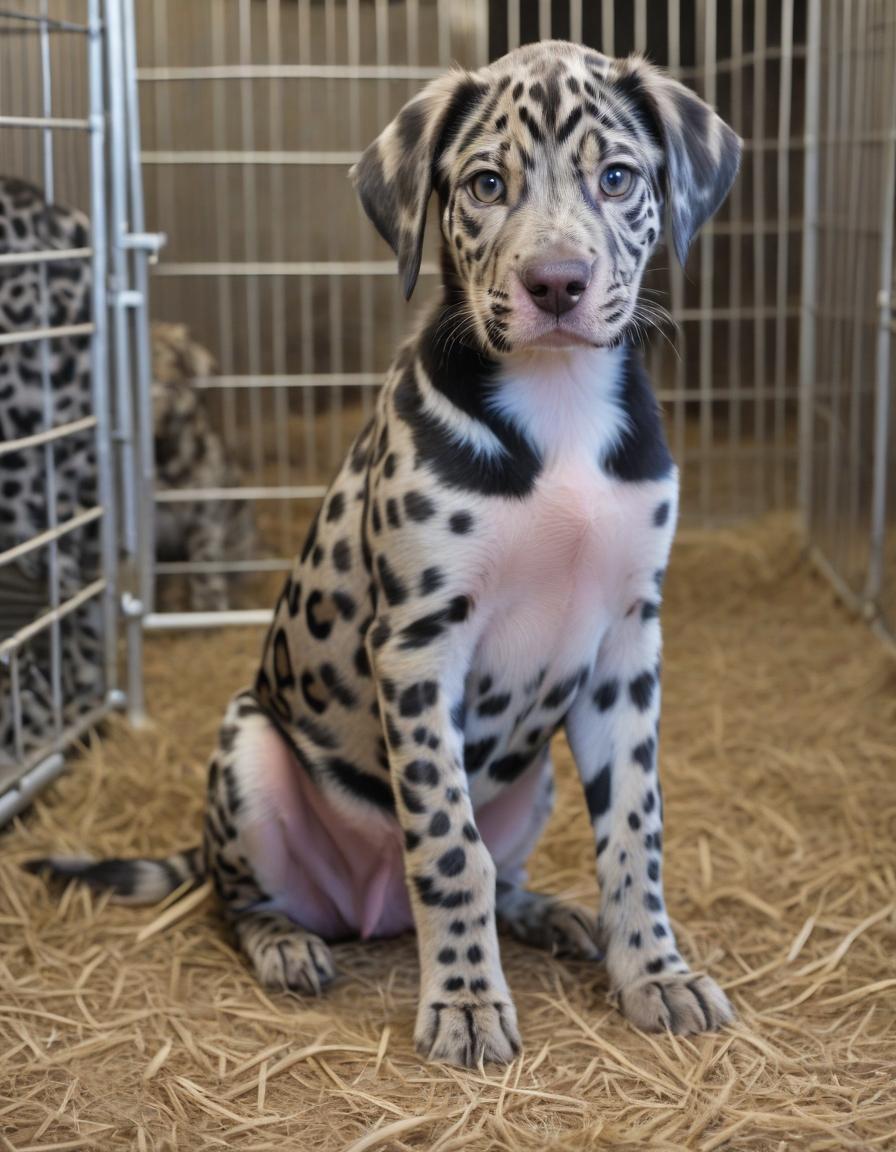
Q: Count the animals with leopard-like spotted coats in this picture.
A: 3